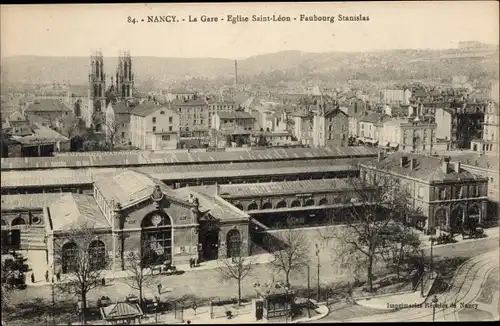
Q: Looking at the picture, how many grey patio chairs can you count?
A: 0